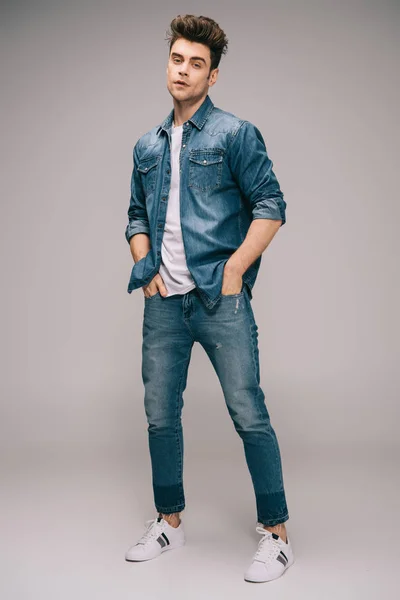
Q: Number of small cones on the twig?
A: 0